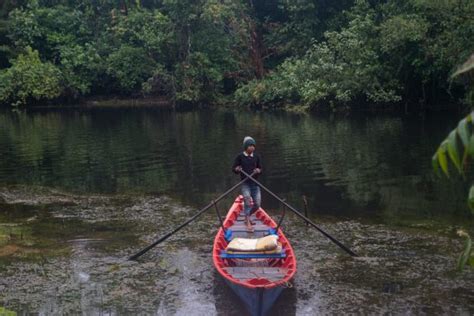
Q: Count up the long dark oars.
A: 2